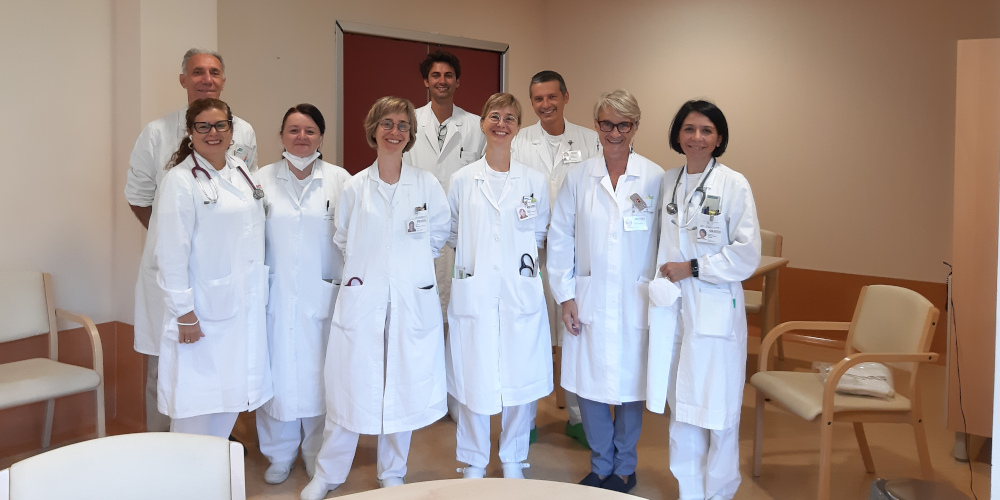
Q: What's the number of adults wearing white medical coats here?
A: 9